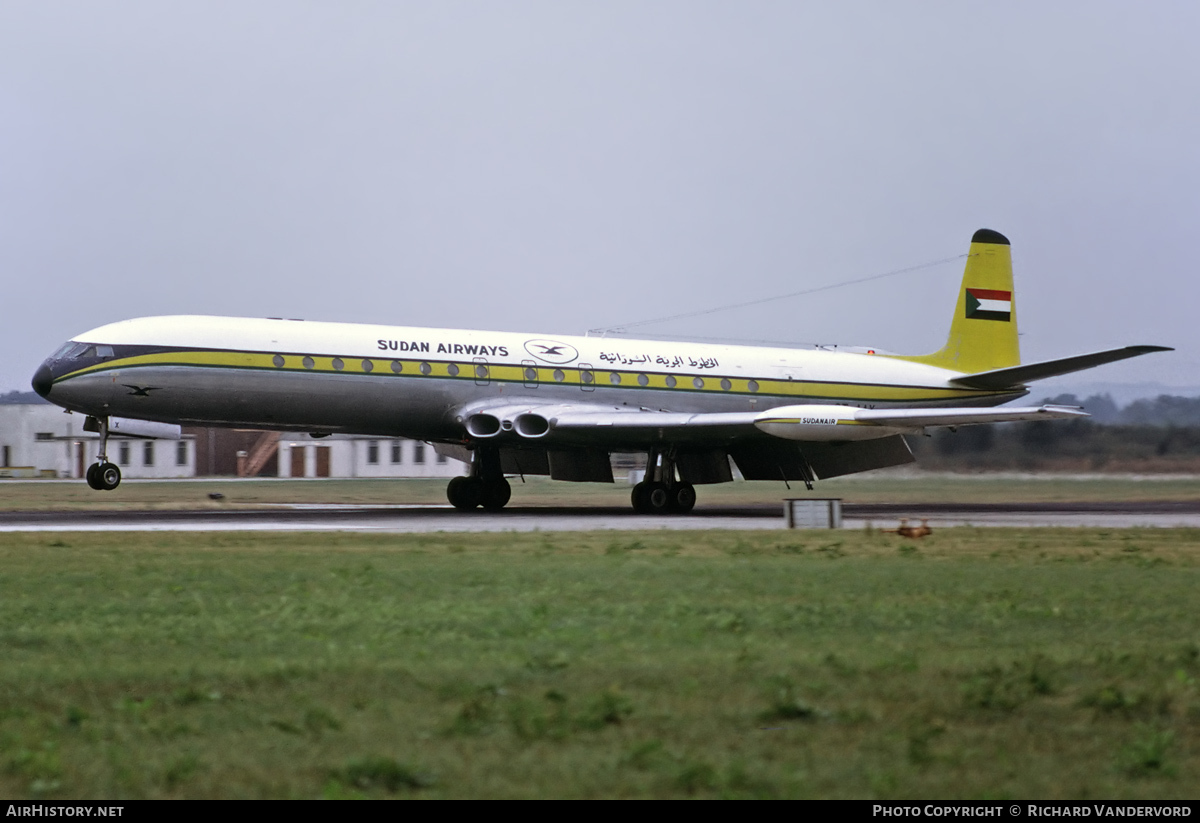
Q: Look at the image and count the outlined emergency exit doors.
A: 3